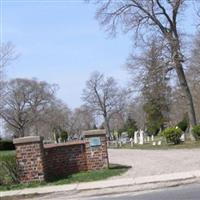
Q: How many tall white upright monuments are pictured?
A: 2